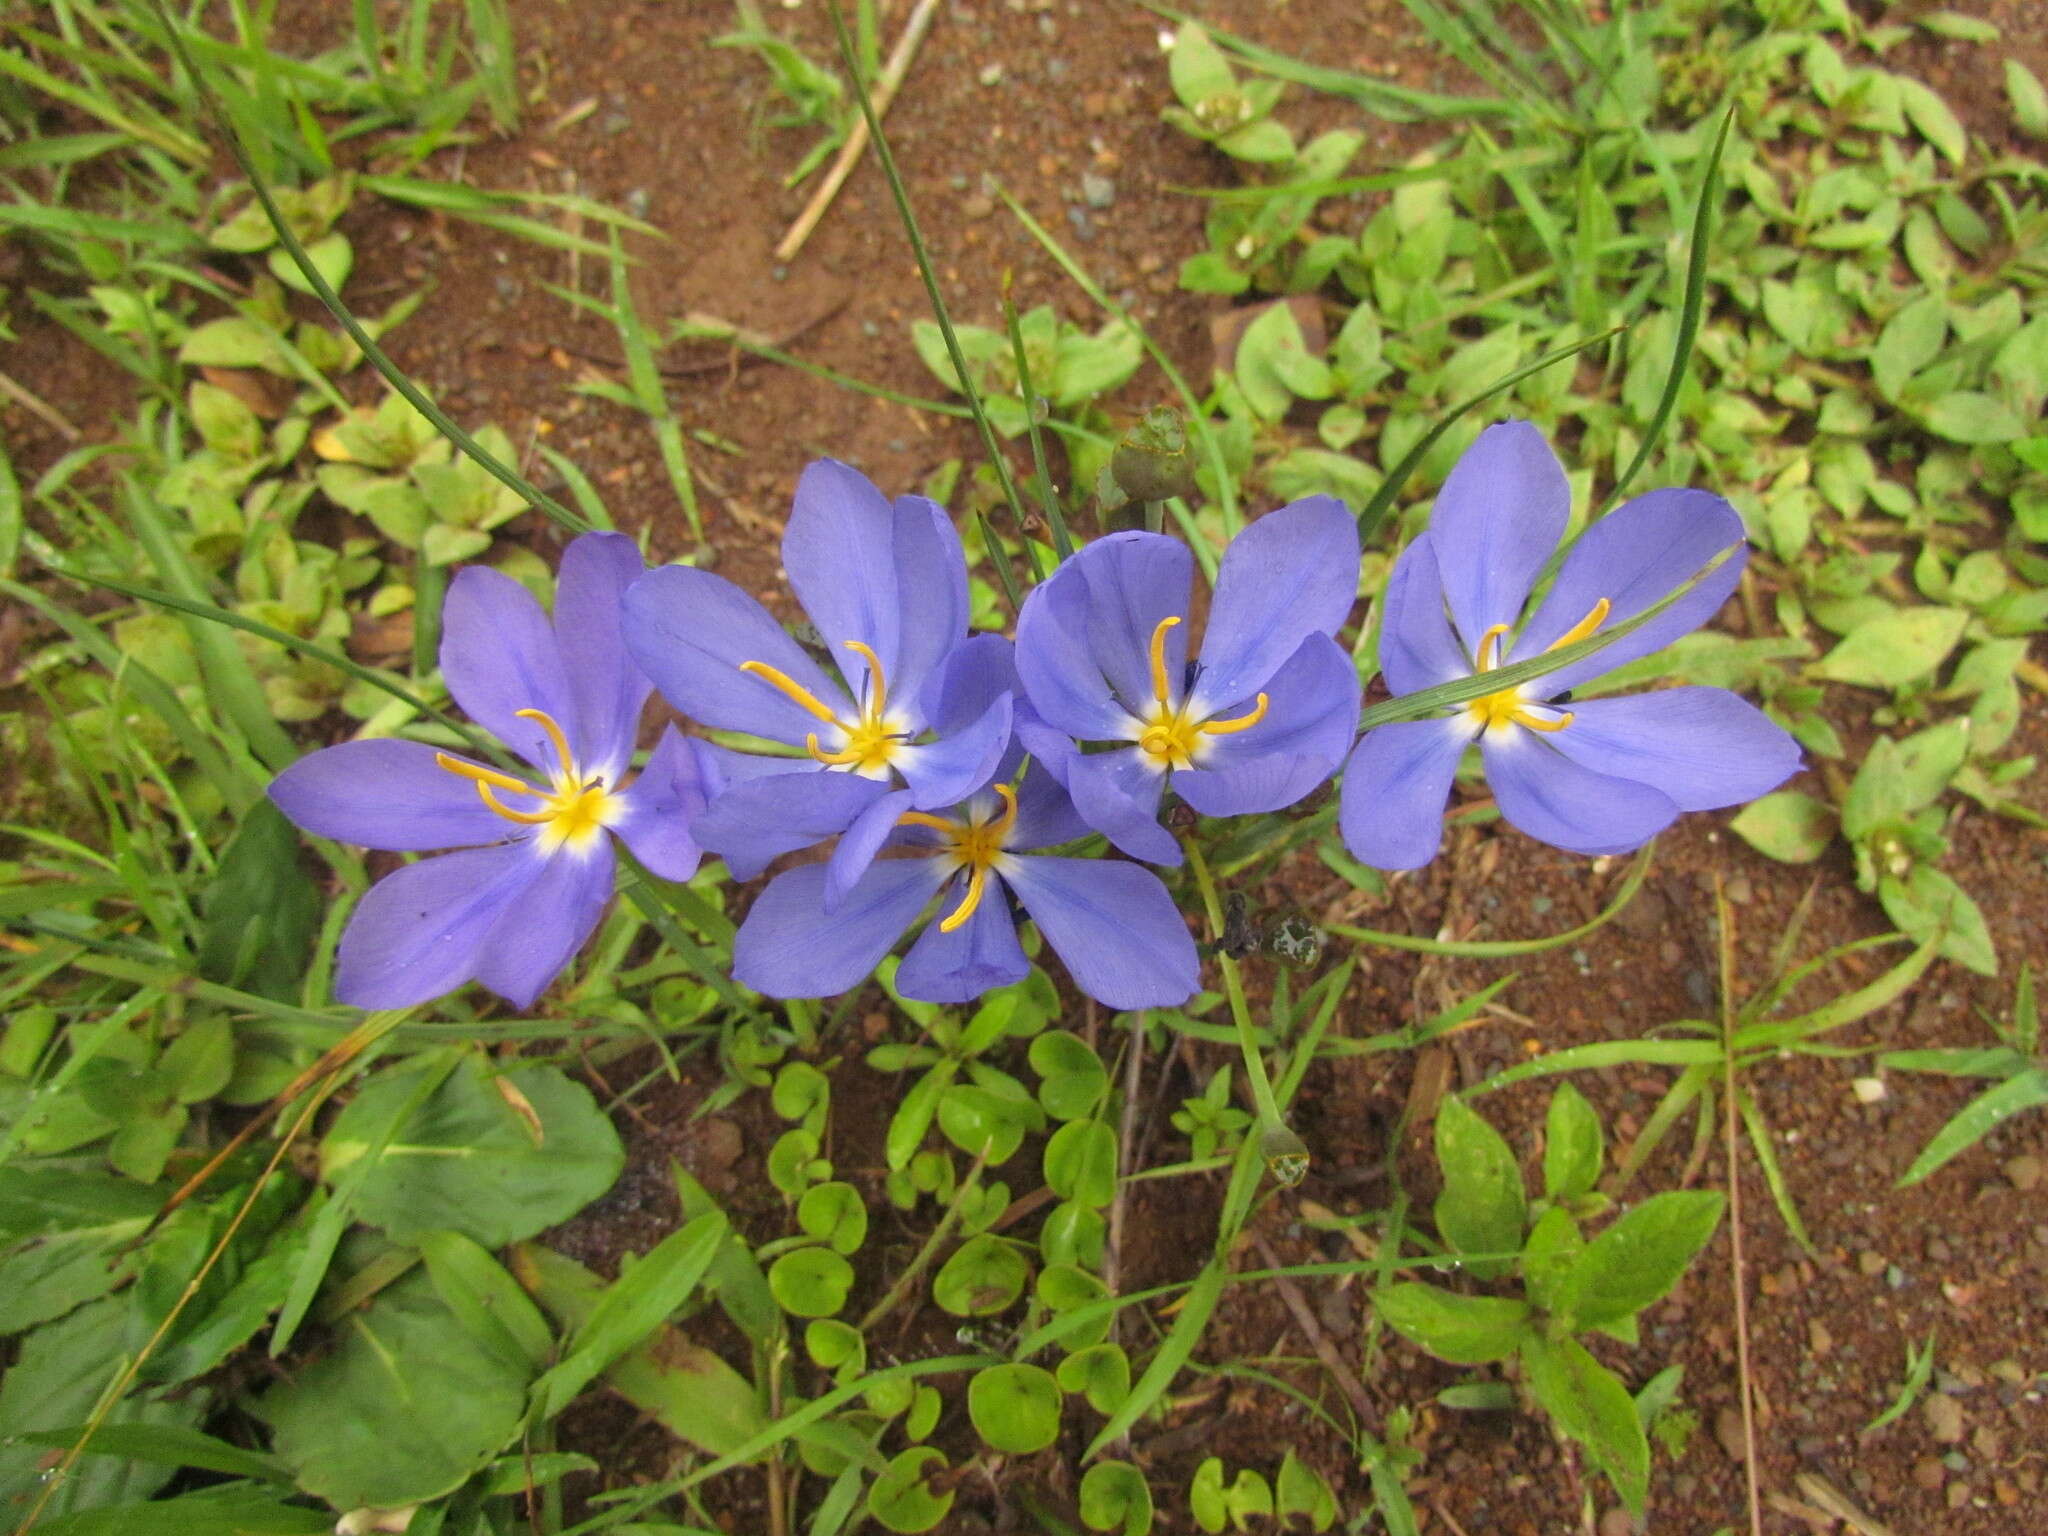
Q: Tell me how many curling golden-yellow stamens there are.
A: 15